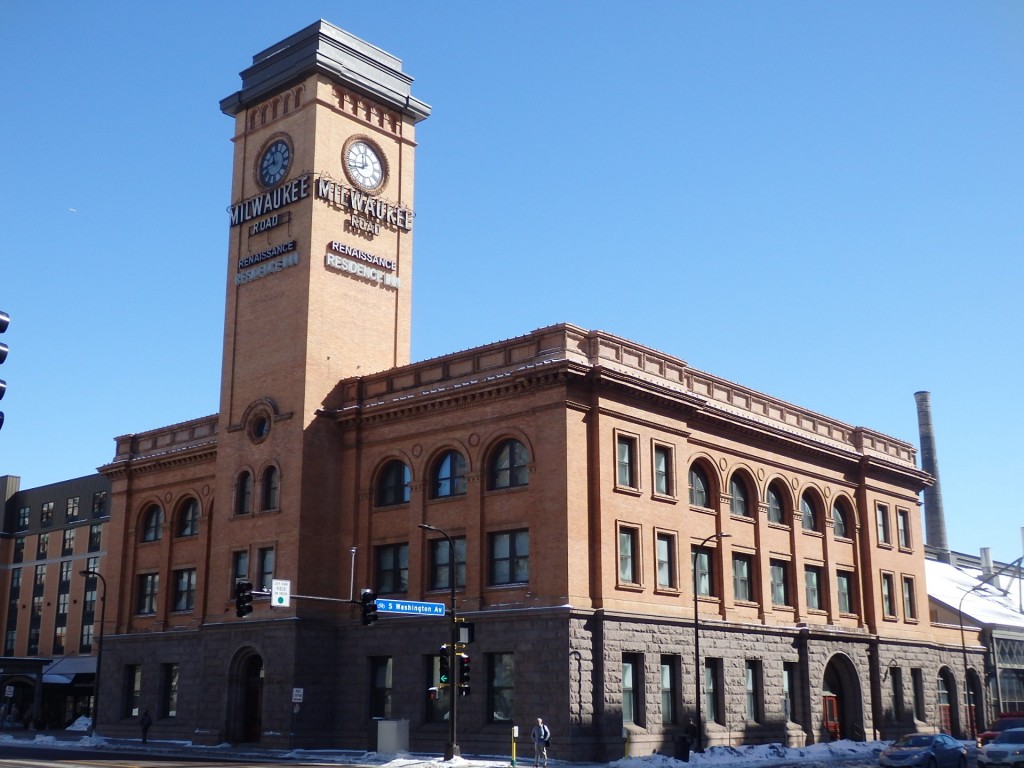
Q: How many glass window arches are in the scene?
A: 12